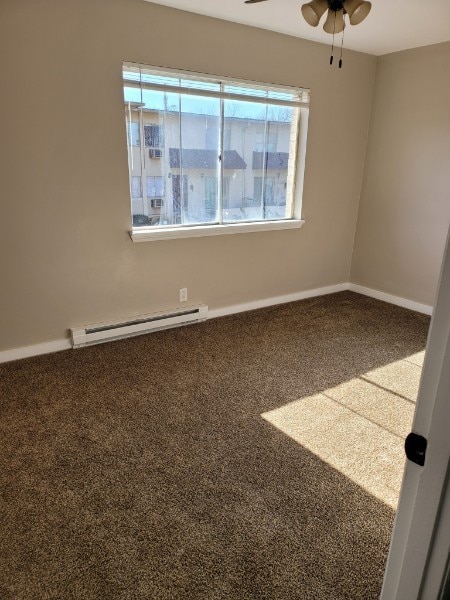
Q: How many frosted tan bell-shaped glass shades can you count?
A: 3